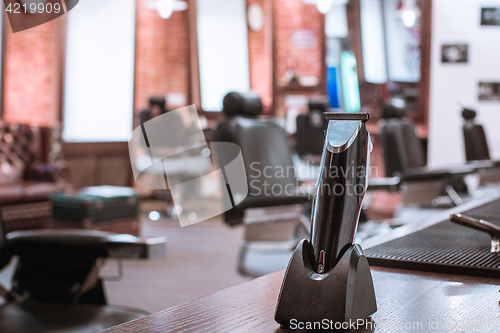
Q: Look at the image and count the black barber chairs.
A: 6